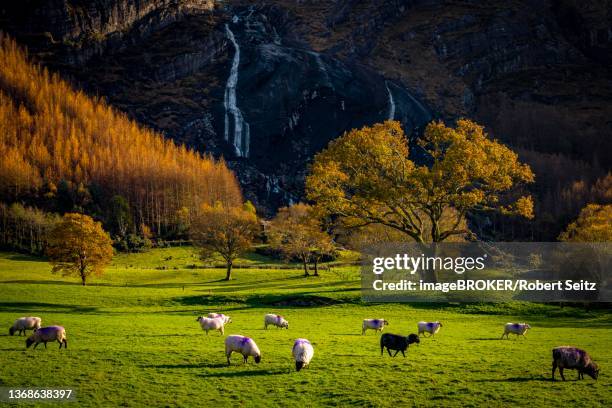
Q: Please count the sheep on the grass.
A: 12